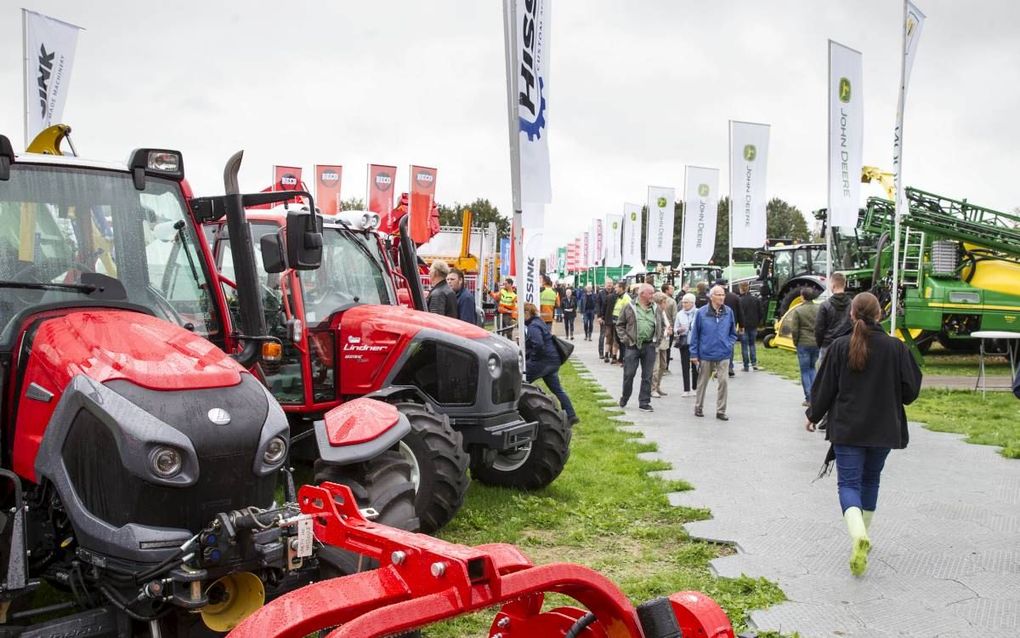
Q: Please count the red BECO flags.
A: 4